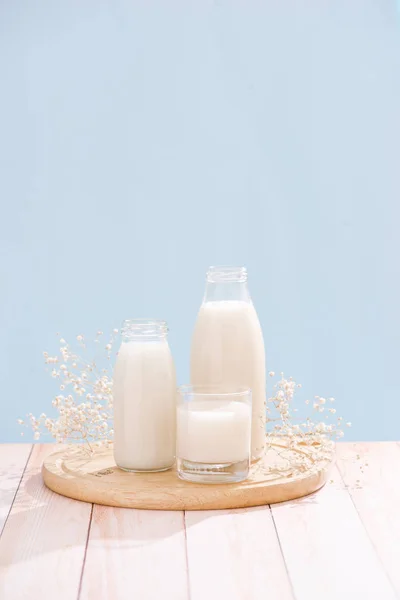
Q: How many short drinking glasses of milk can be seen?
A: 1